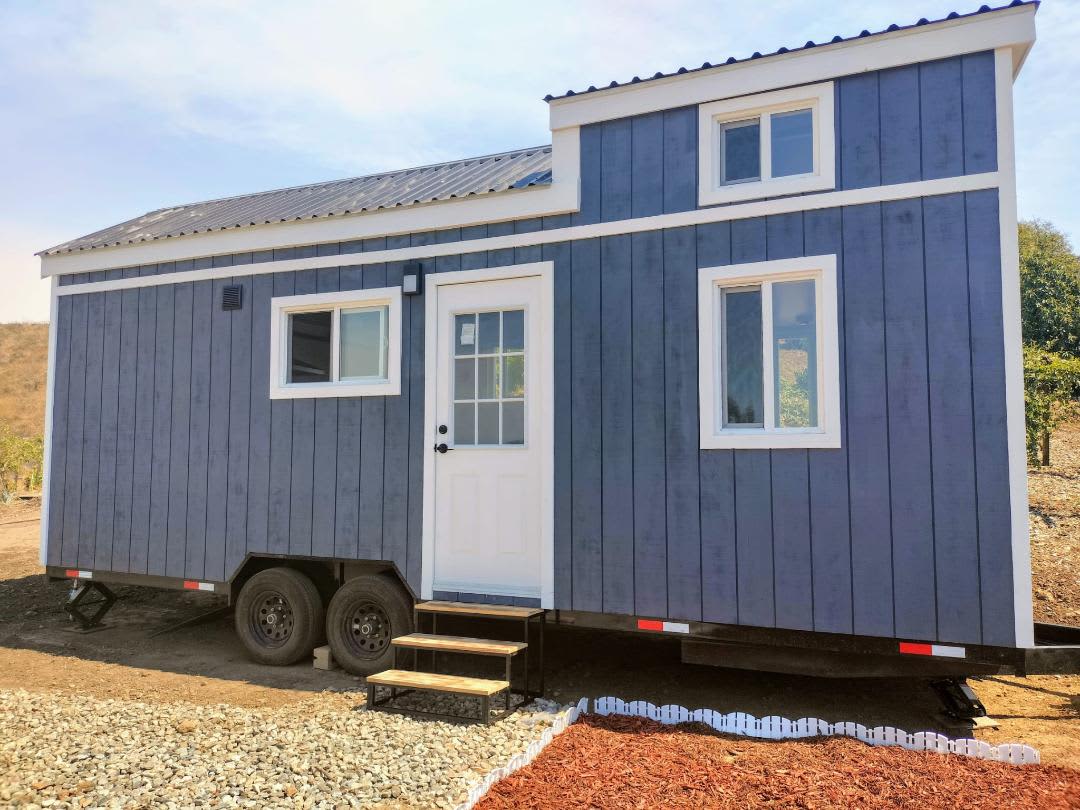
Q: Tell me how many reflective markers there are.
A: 4